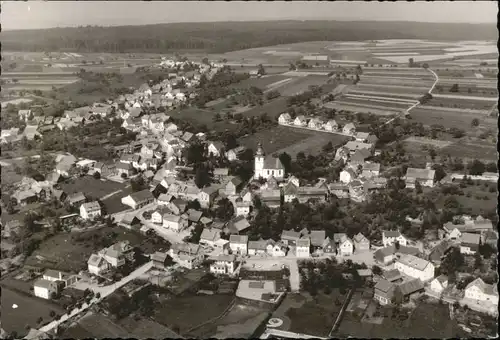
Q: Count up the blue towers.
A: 0